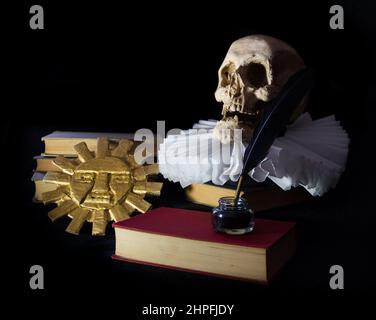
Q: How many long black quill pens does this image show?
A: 1